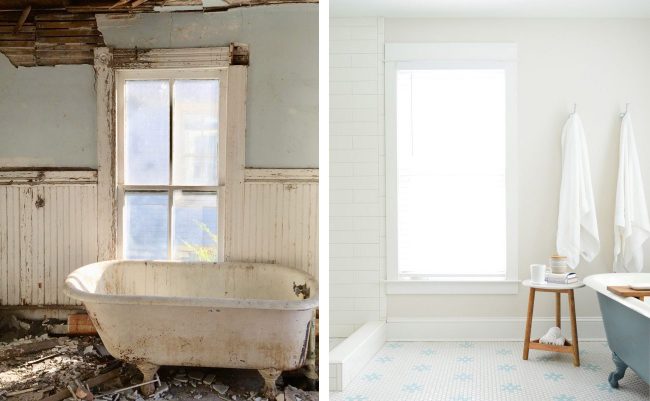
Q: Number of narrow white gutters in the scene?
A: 1